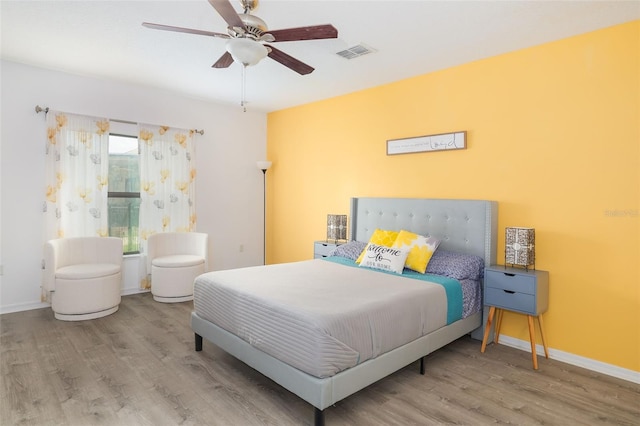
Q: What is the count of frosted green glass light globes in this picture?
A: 0